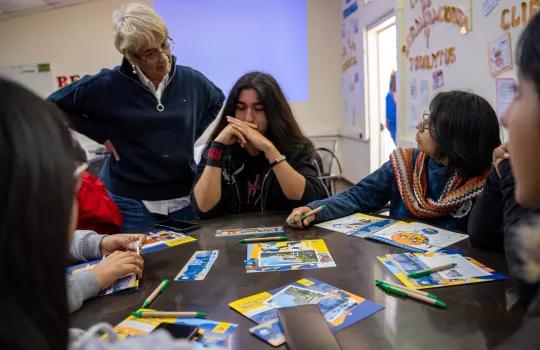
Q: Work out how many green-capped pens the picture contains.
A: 7